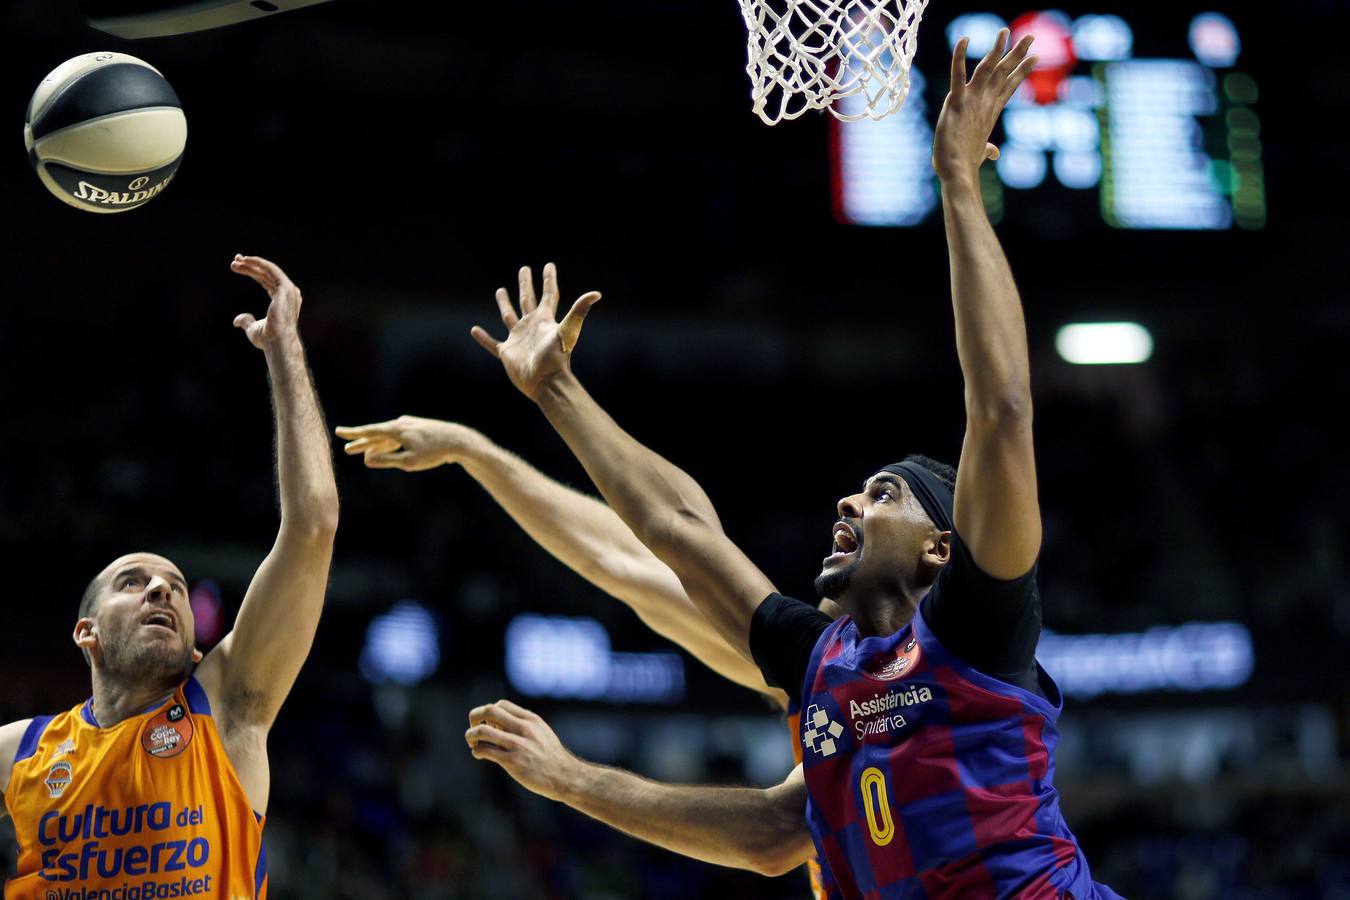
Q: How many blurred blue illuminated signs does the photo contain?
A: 3